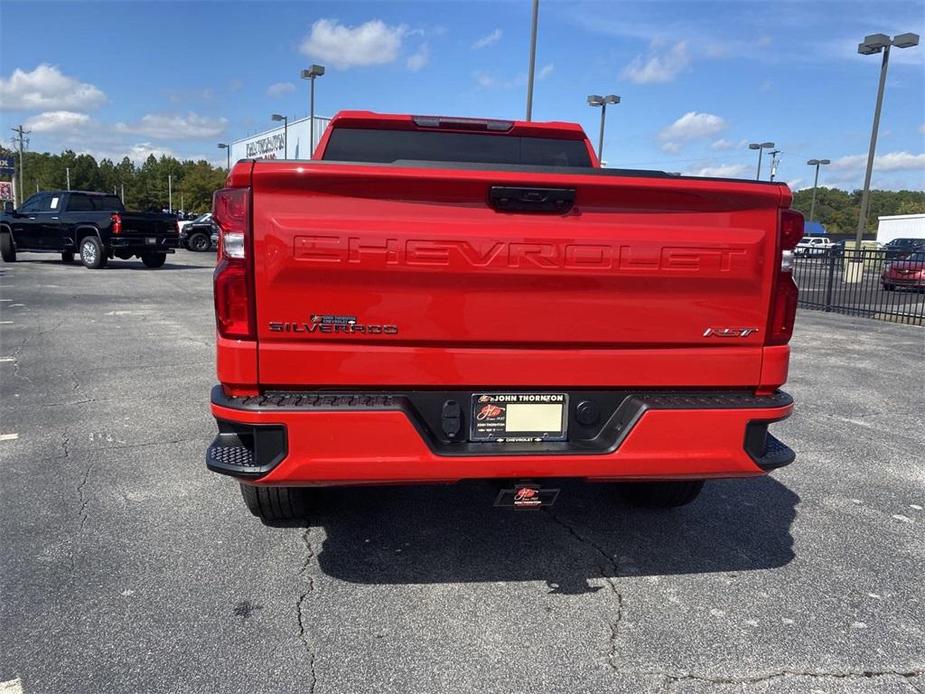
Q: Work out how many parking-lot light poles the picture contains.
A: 8